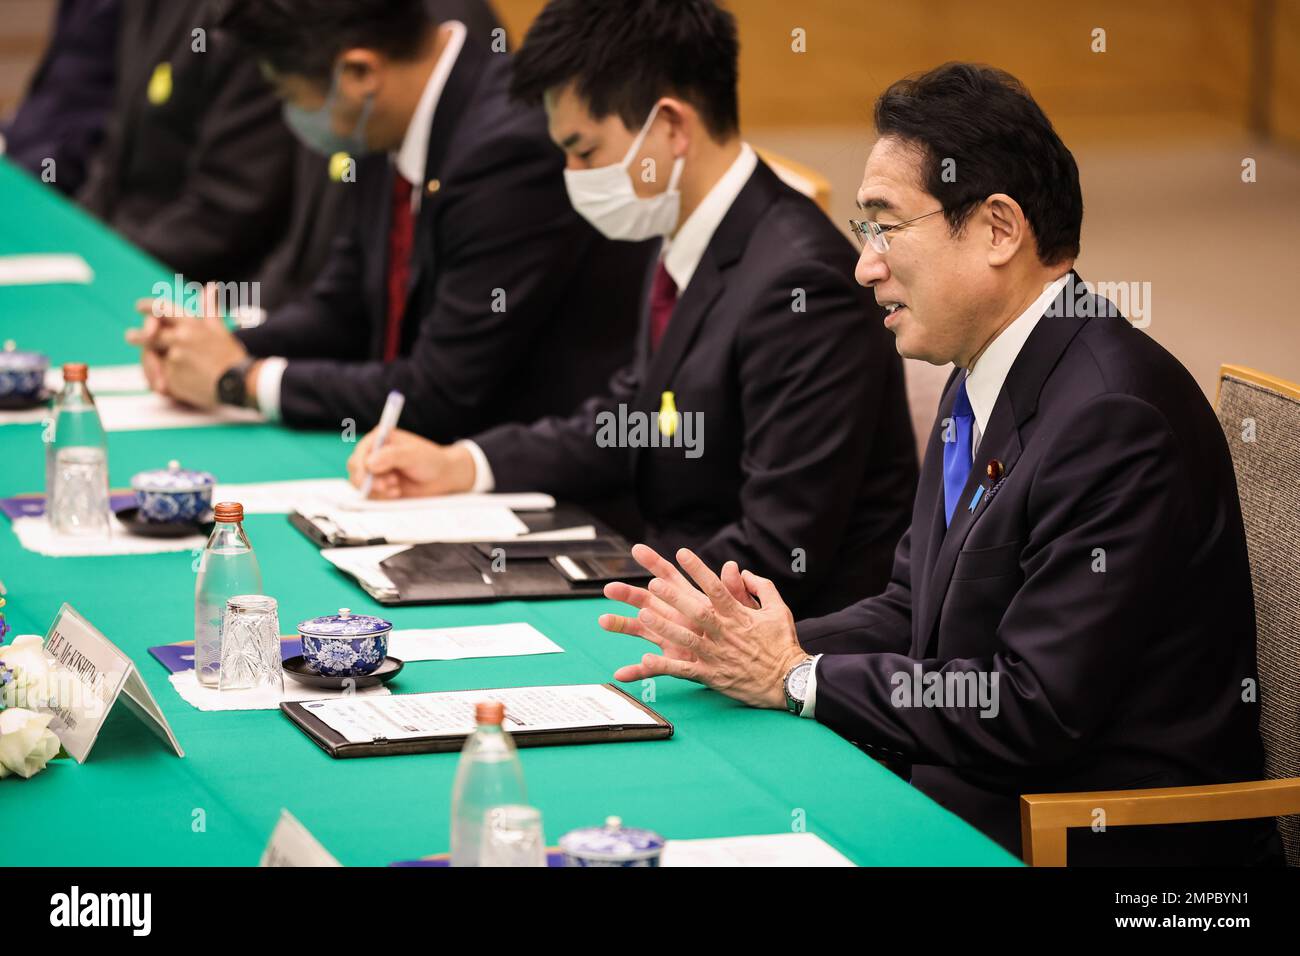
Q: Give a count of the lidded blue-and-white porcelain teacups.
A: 4